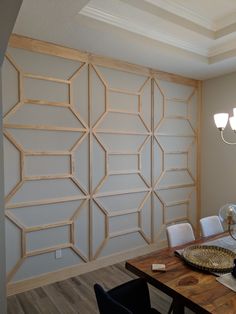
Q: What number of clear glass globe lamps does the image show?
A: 1